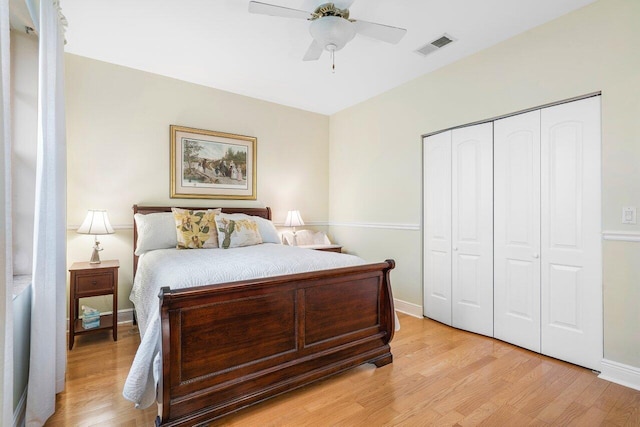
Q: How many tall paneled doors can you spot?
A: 4